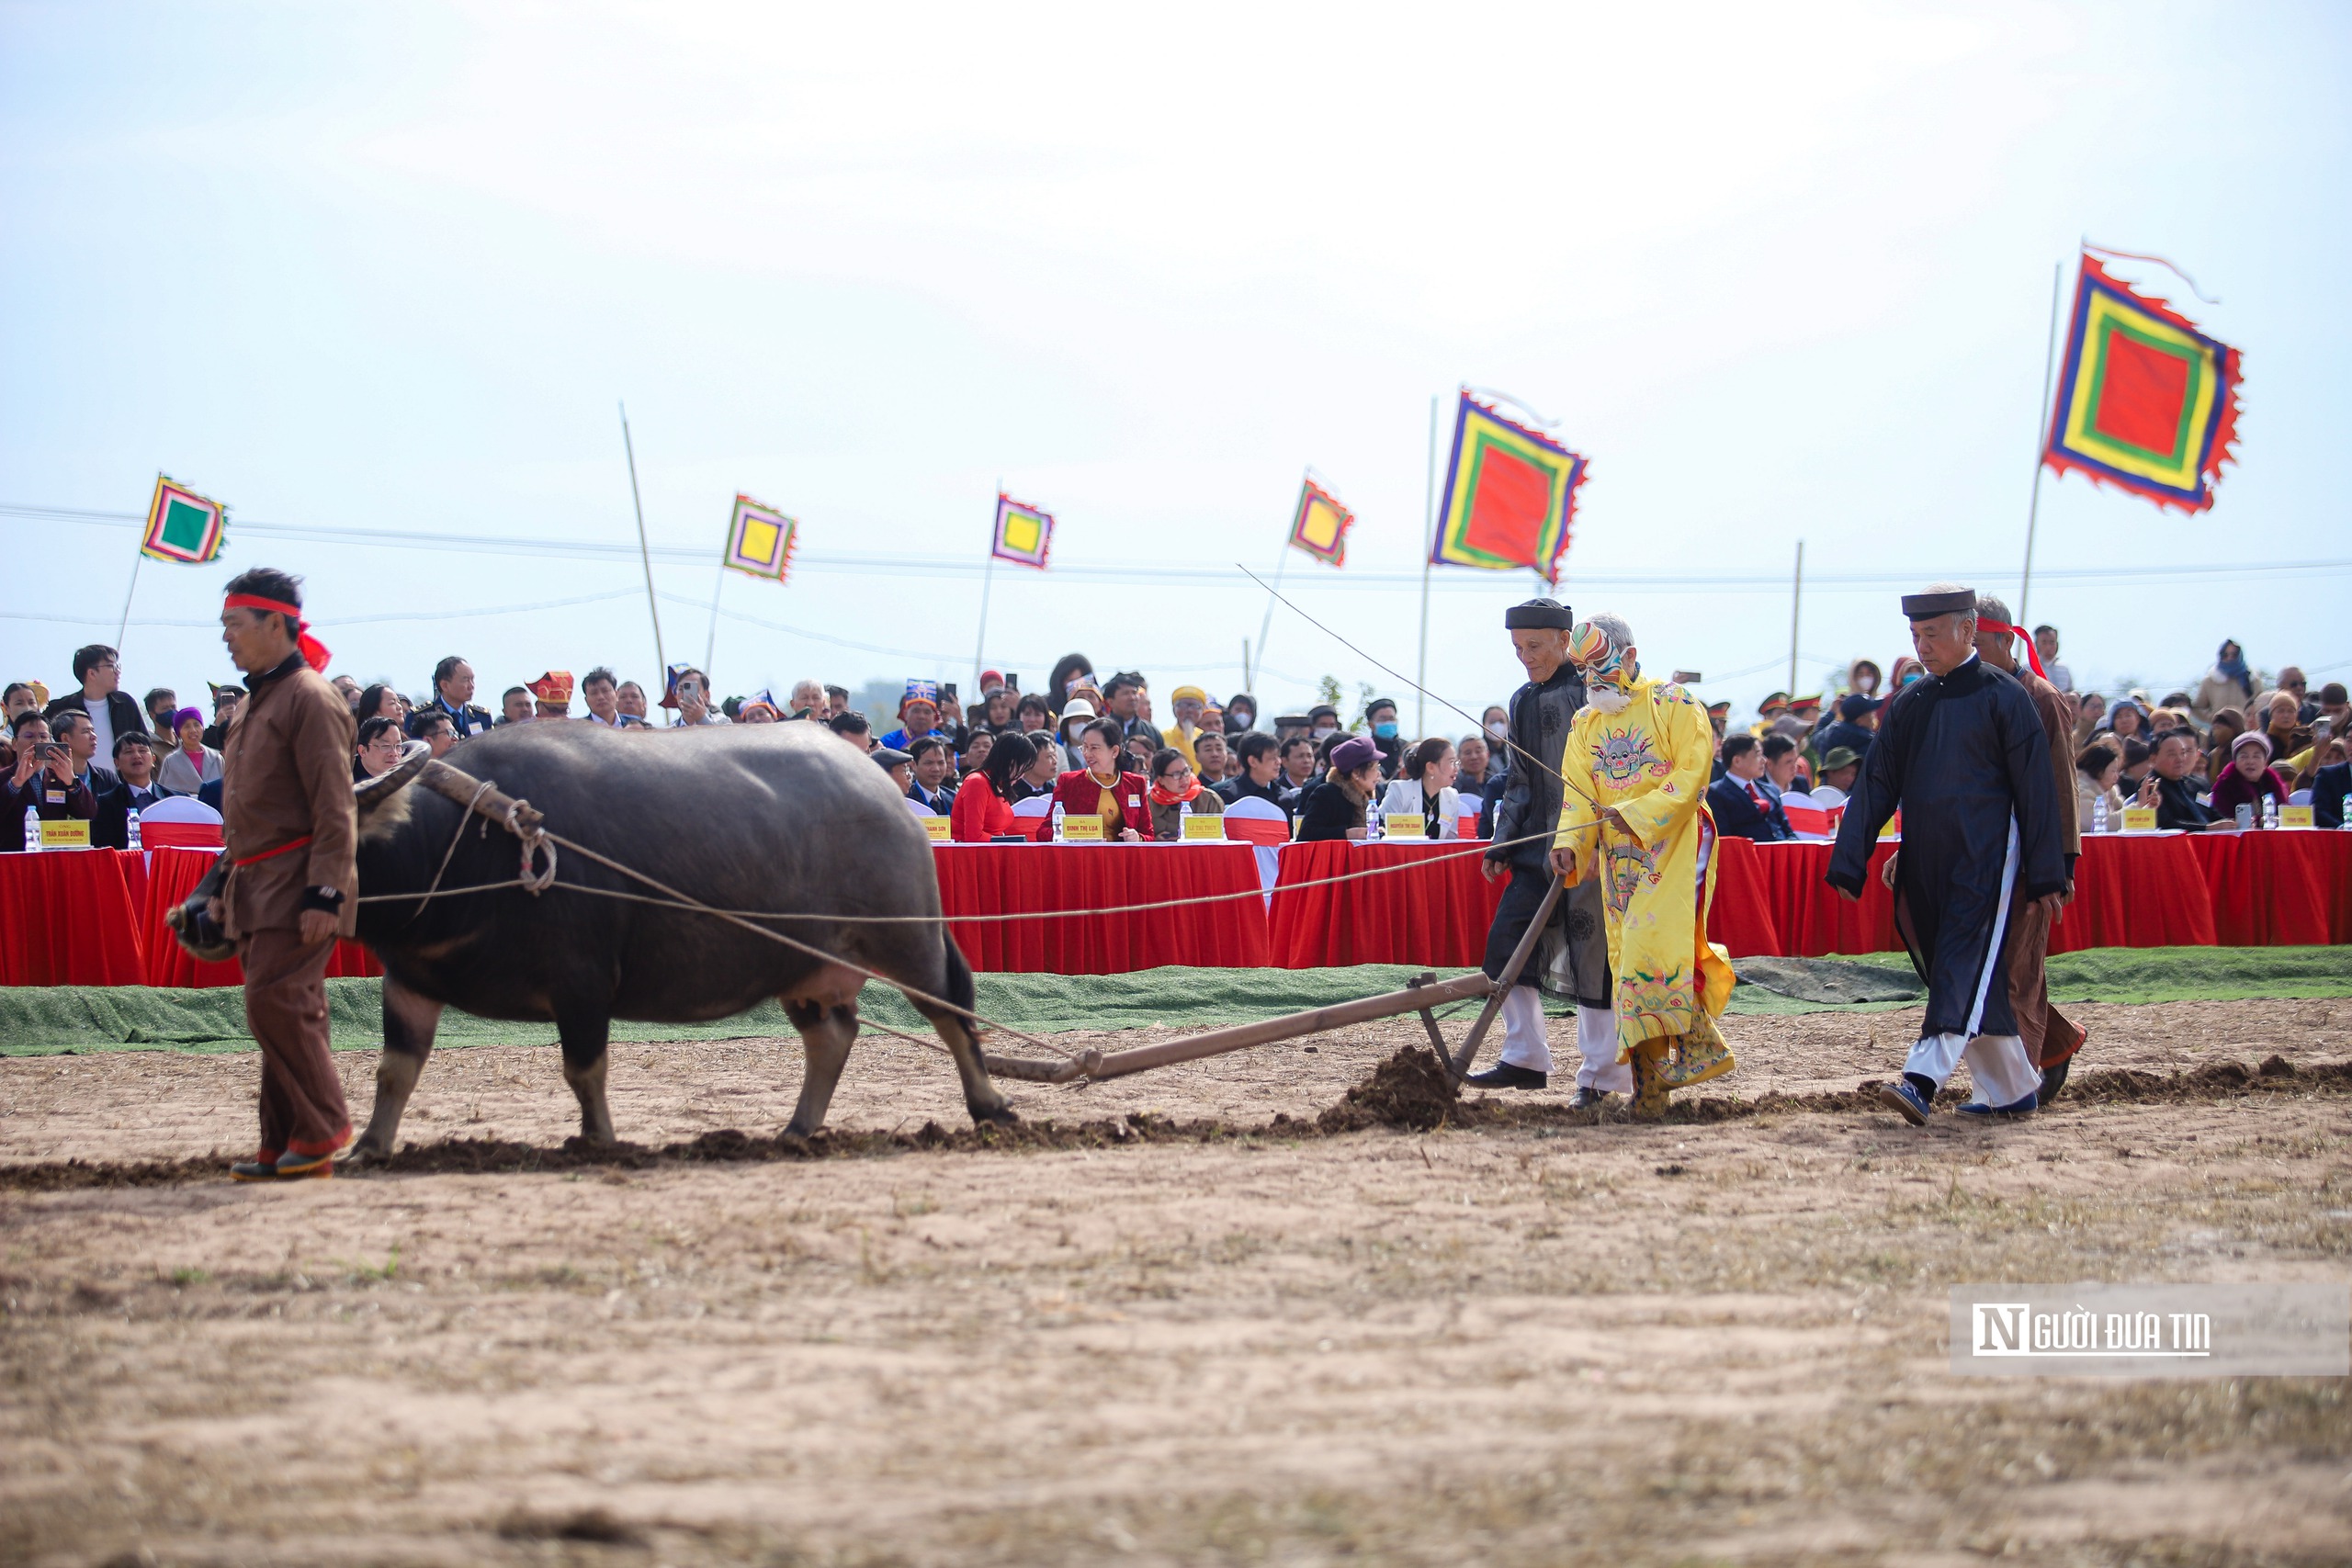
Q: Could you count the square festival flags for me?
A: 6